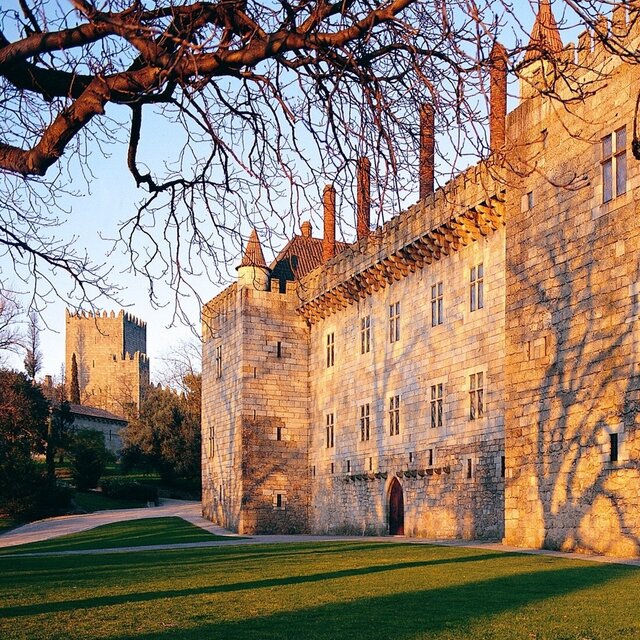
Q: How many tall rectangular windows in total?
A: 13